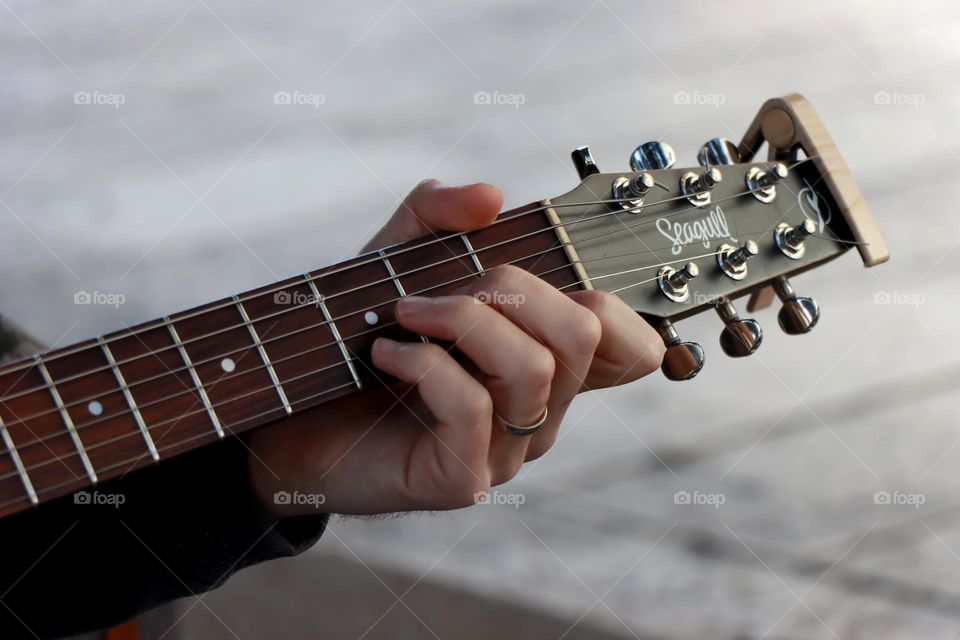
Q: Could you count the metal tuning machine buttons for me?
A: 6